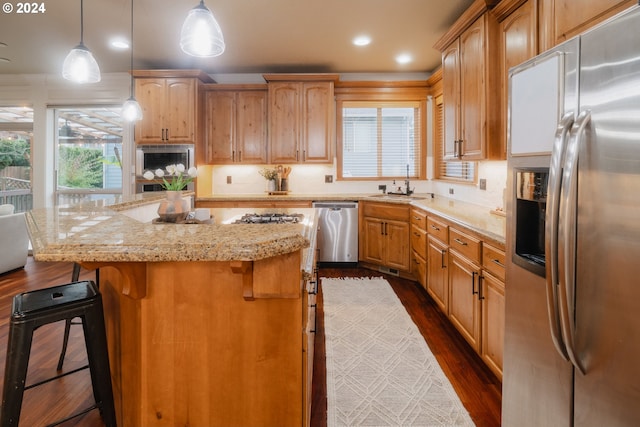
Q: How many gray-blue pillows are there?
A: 0